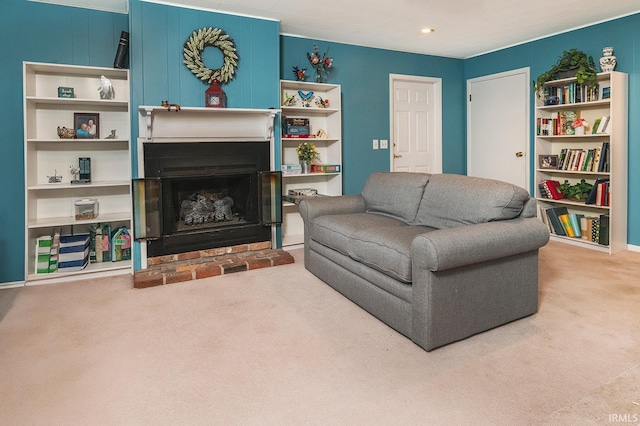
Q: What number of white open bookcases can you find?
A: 3